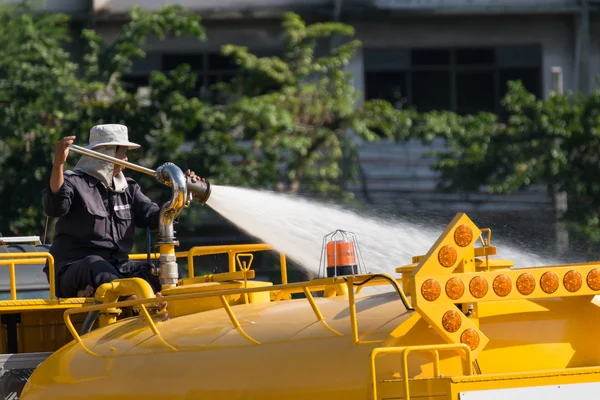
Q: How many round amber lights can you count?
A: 12